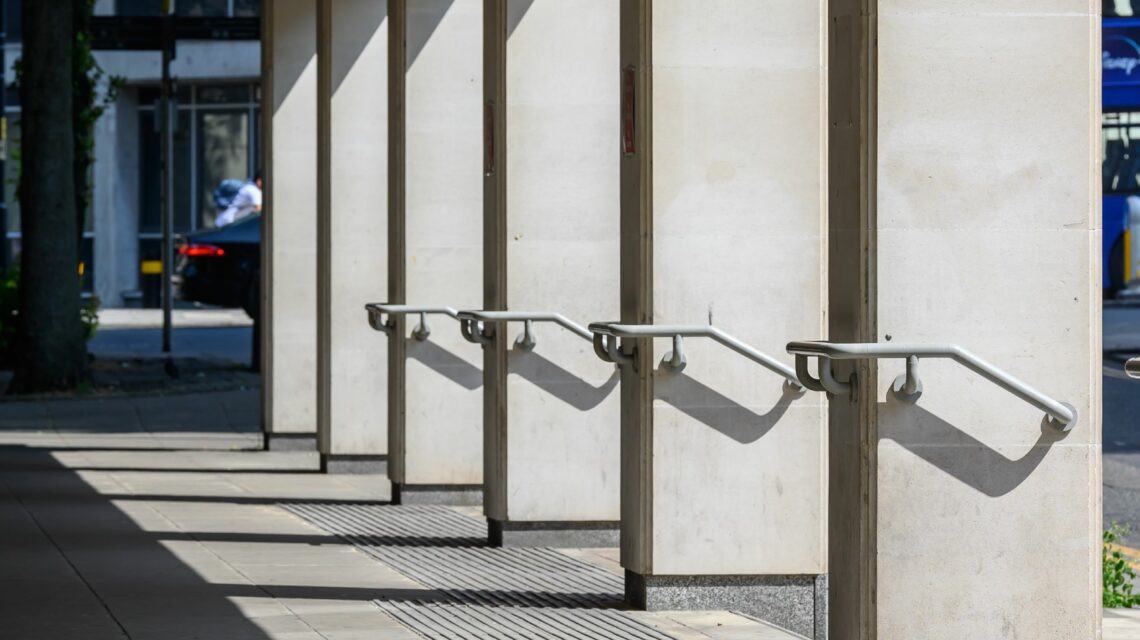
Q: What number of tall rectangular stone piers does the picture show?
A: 6